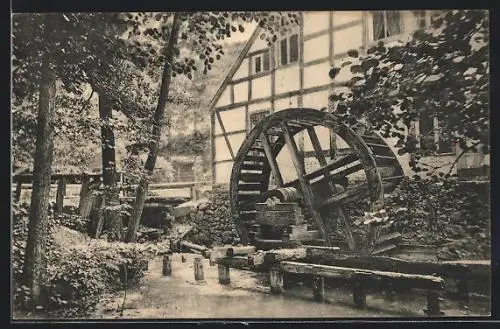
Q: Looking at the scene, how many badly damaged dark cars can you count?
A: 0